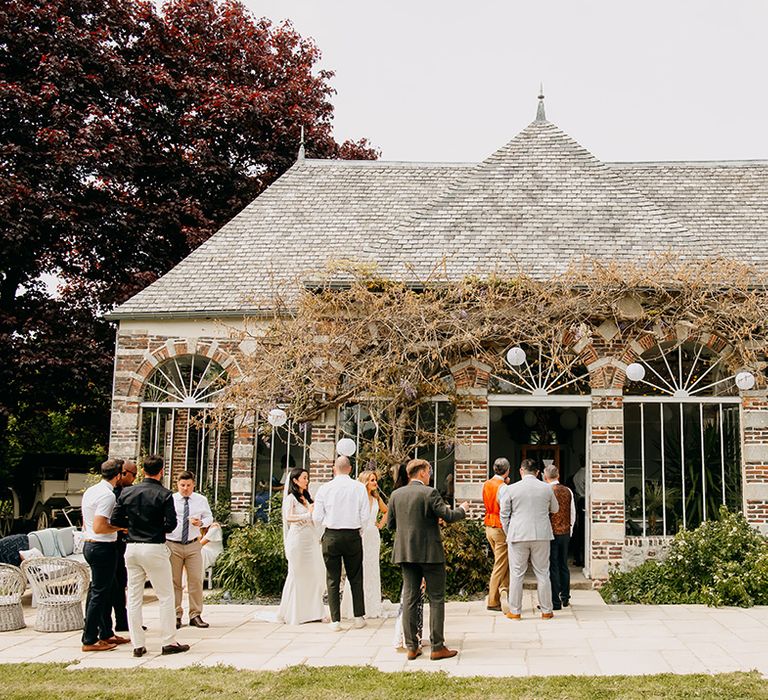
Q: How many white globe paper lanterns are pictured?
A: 5